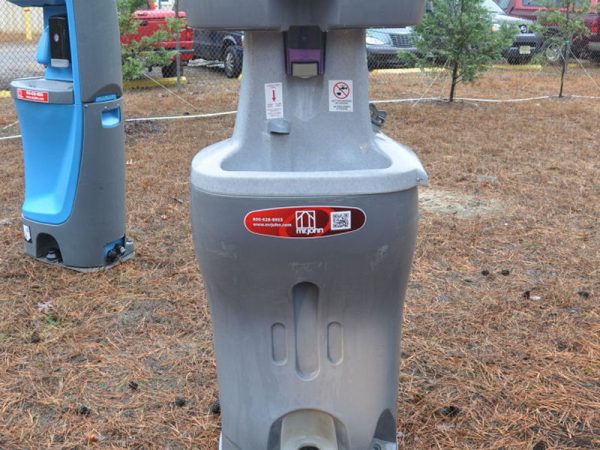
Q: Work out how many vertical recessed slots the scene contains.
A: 3